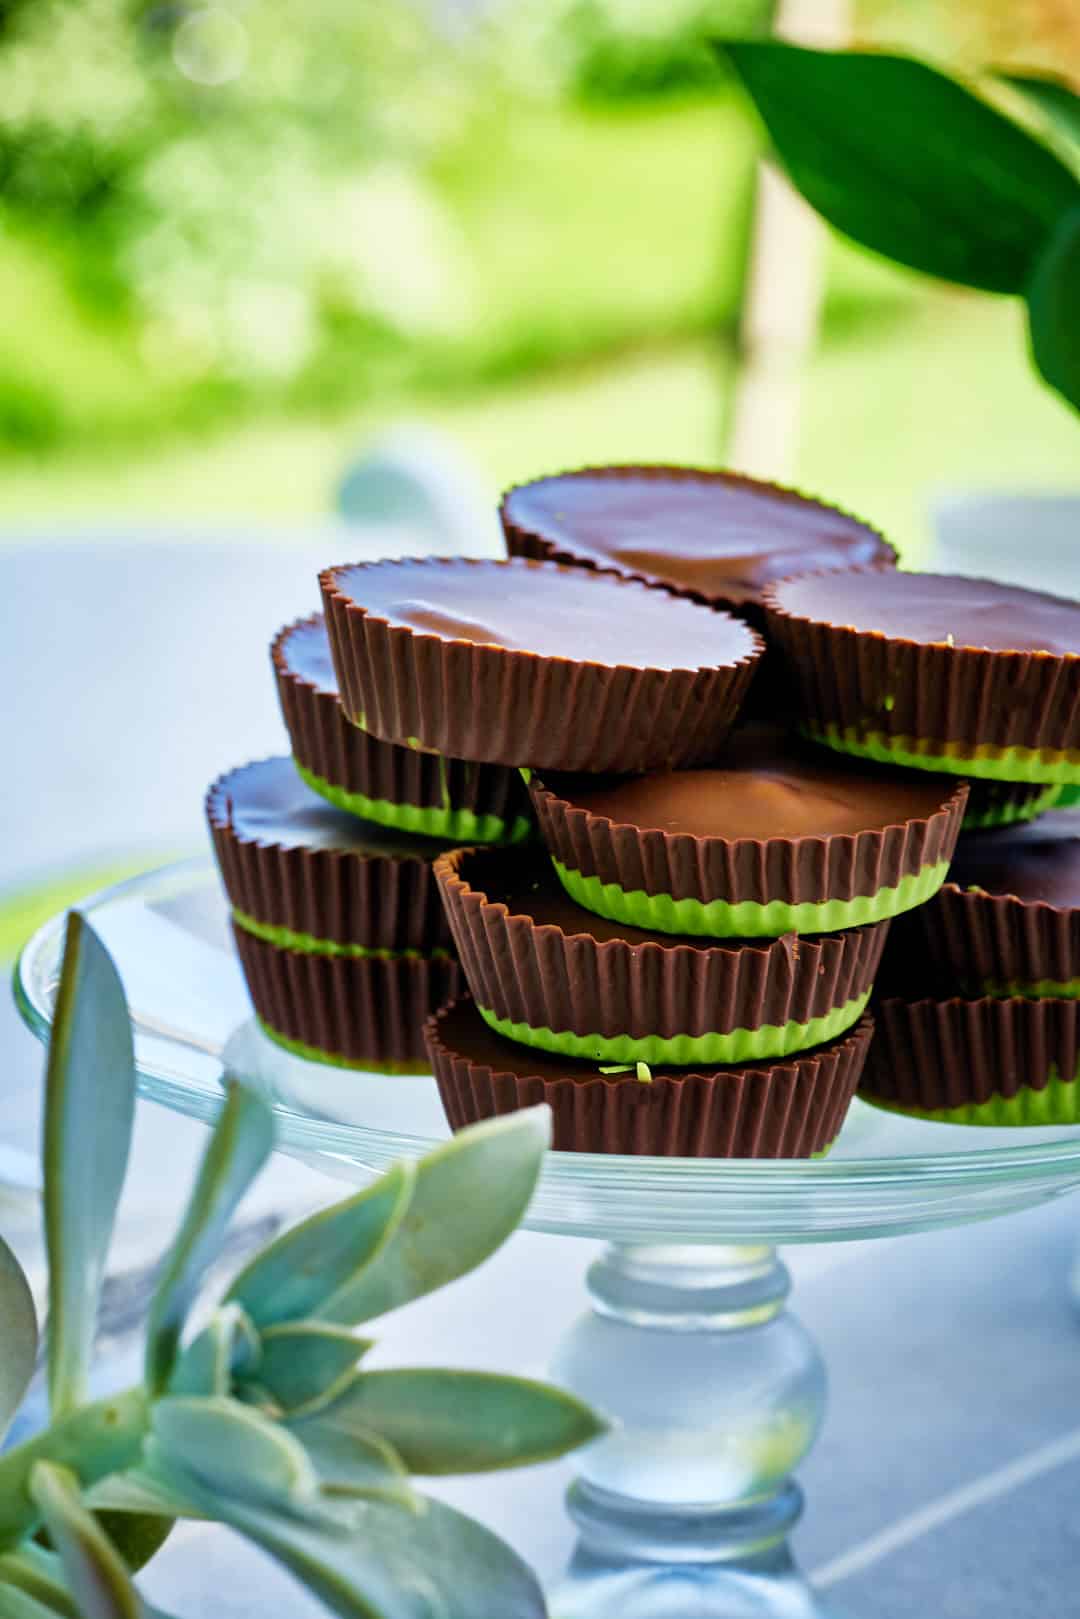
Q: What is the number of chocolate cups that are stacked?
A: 12